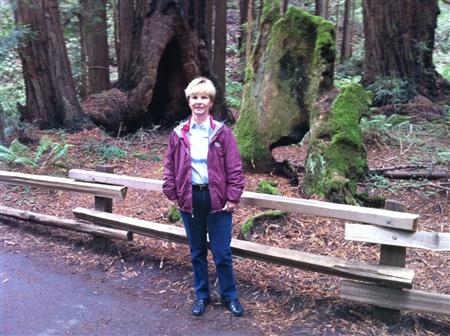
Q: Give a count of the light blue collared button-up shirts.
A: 1